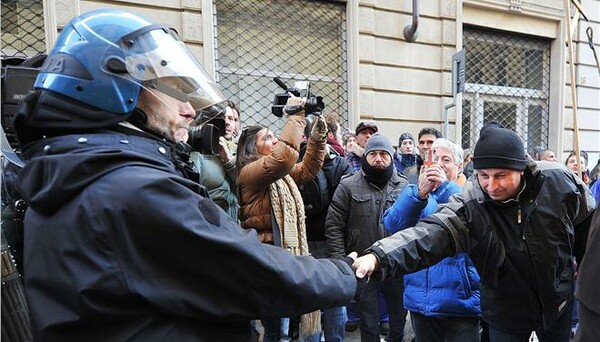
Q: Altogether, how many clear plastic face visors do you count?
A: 1